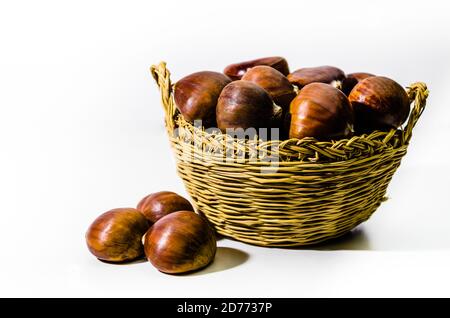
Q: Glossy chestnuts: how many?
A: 11